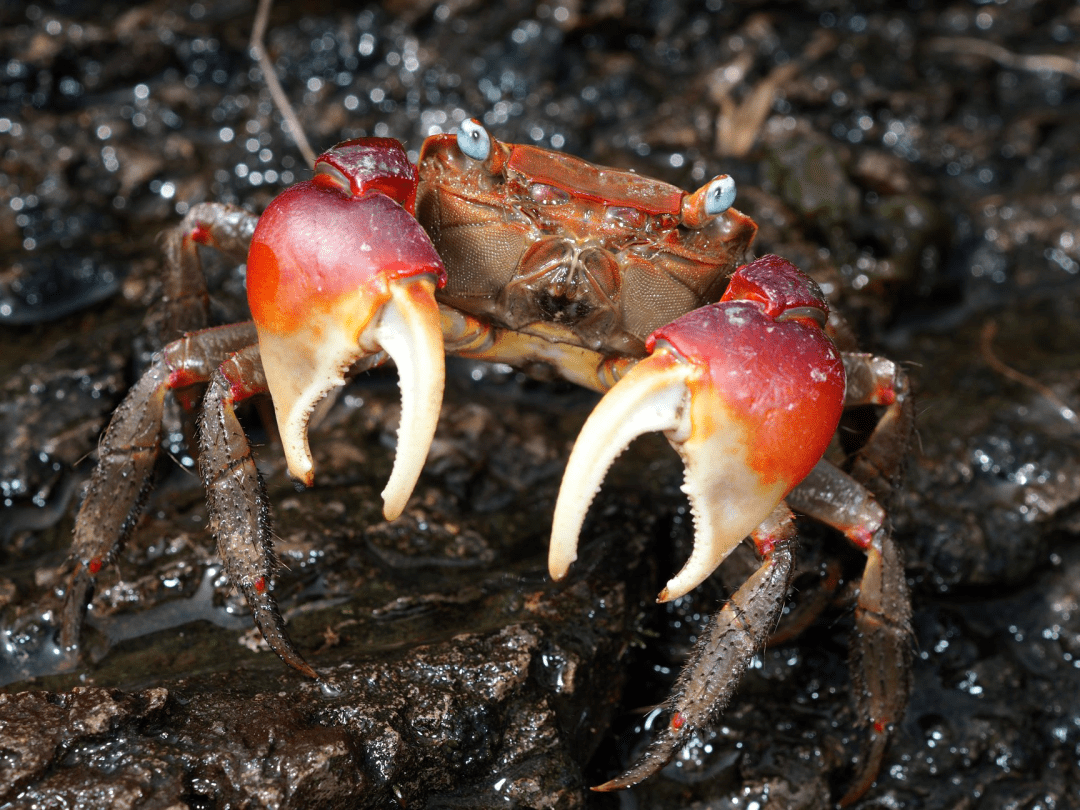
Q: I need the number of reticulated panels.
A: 2